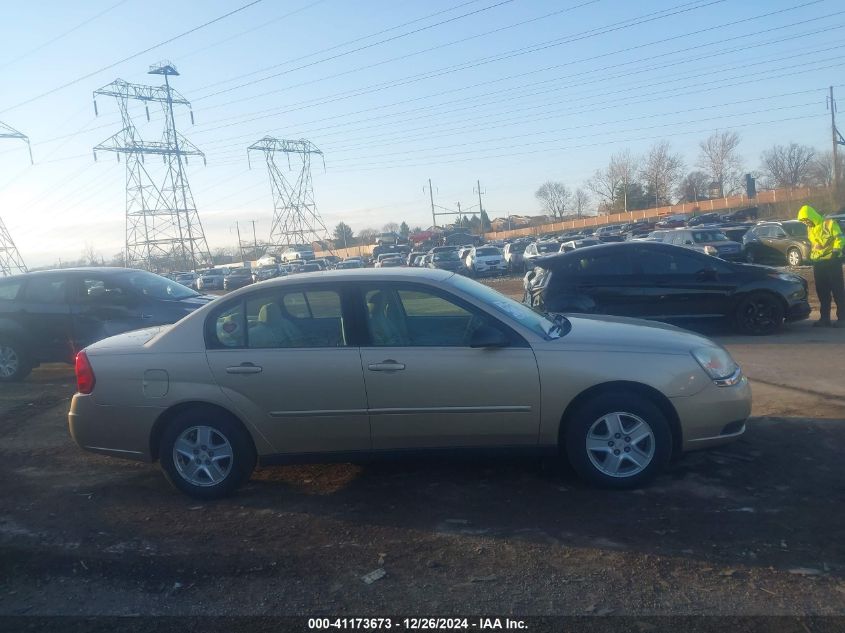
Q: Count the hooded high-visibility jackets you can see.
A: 1